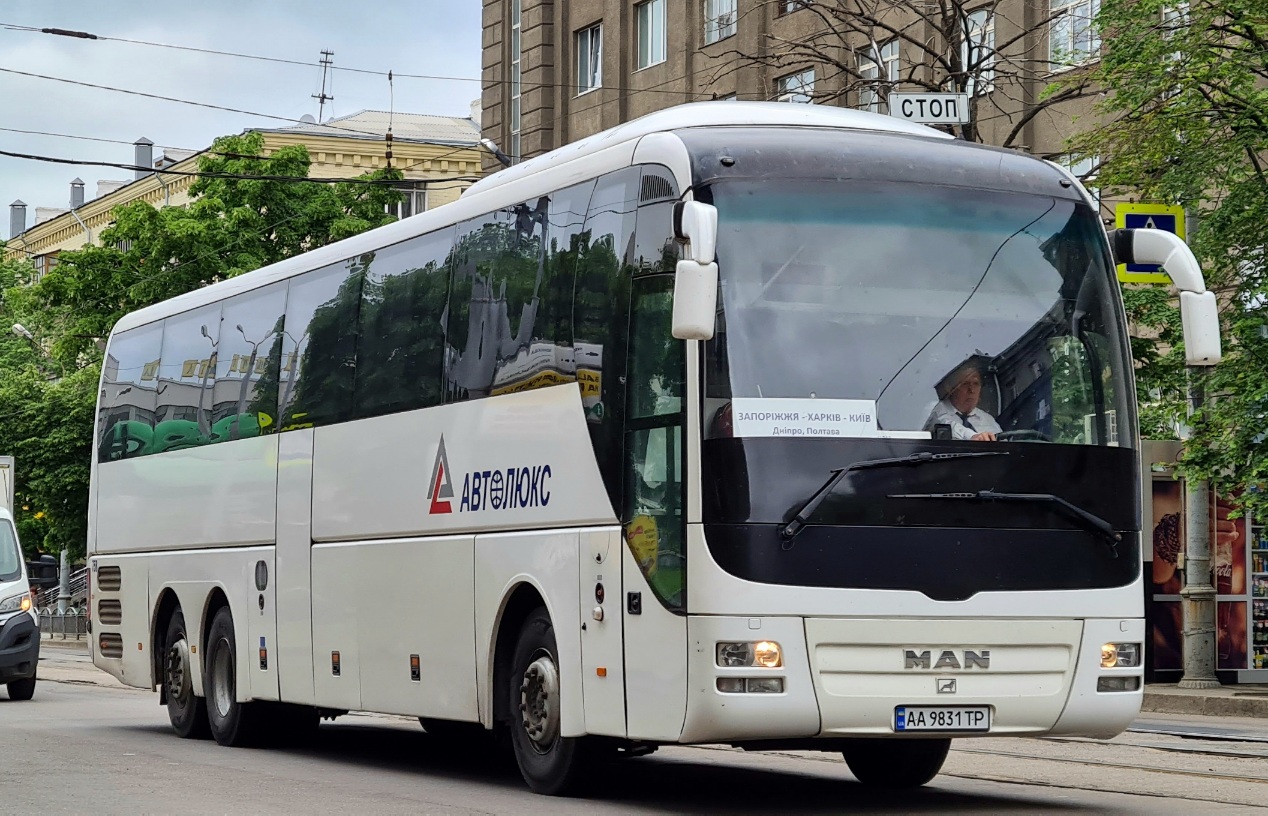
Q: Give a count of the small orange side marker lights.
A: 6